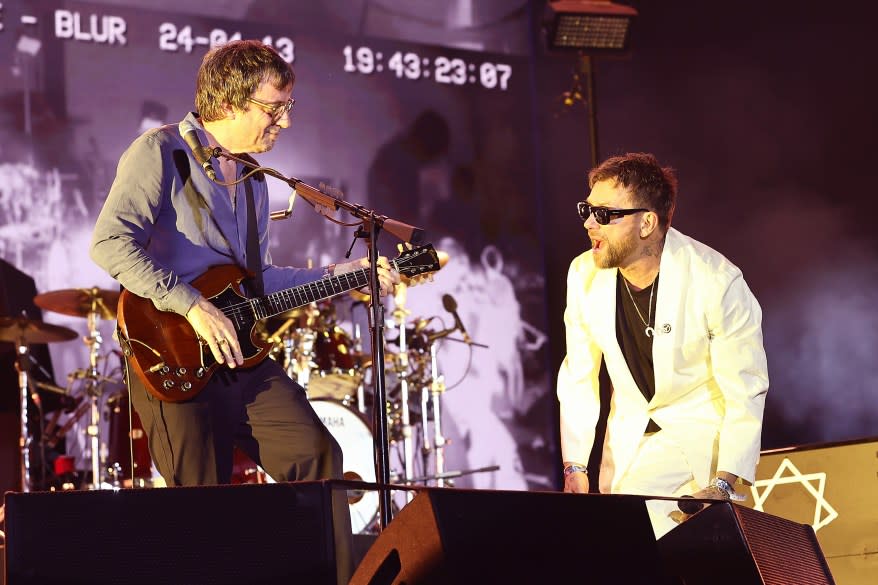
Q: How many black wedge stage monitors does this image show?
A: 3